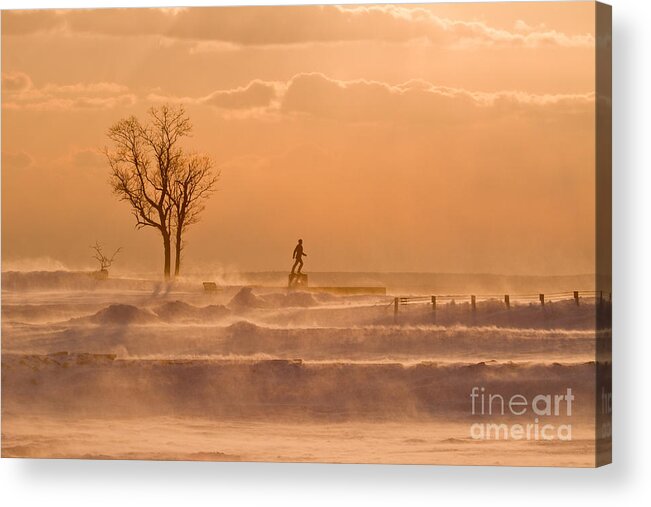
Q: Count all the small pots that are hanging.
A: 0